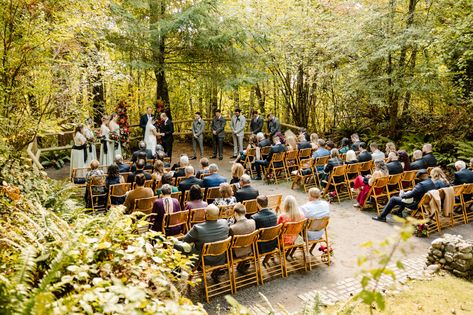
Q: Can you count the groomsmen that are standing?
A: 5